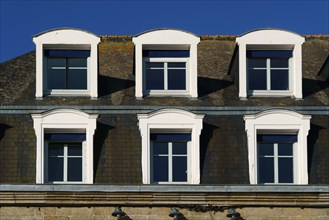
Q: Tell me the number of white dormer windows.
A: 6